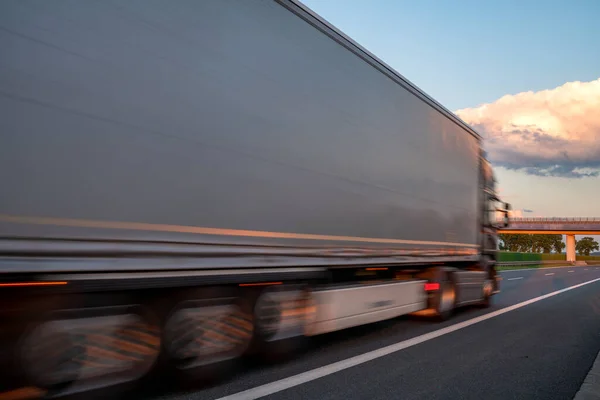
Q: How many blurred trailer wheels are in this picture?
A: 3